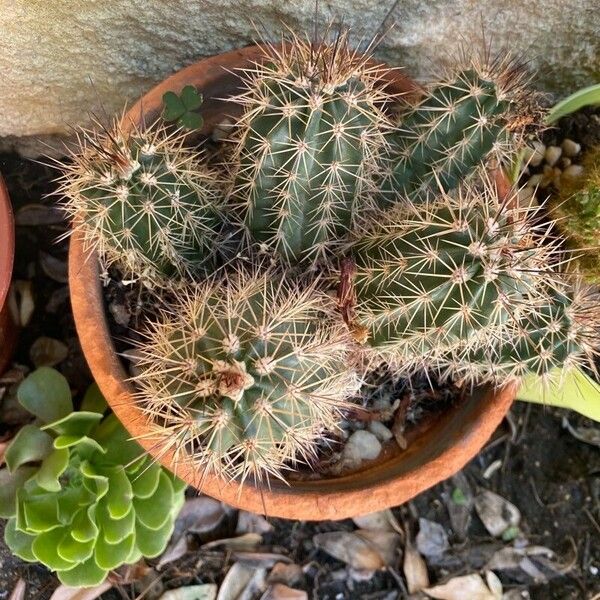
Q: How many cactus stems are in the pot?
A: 6